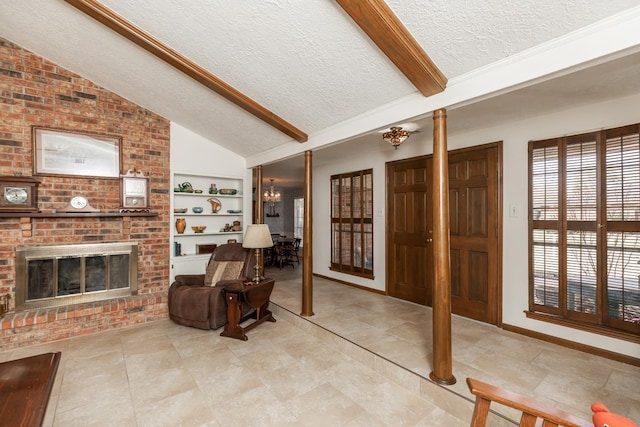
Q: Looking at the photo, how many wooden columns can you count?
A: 3